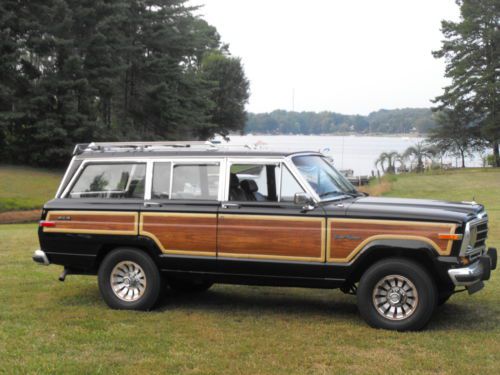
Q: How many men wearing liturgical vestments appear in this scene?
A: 0